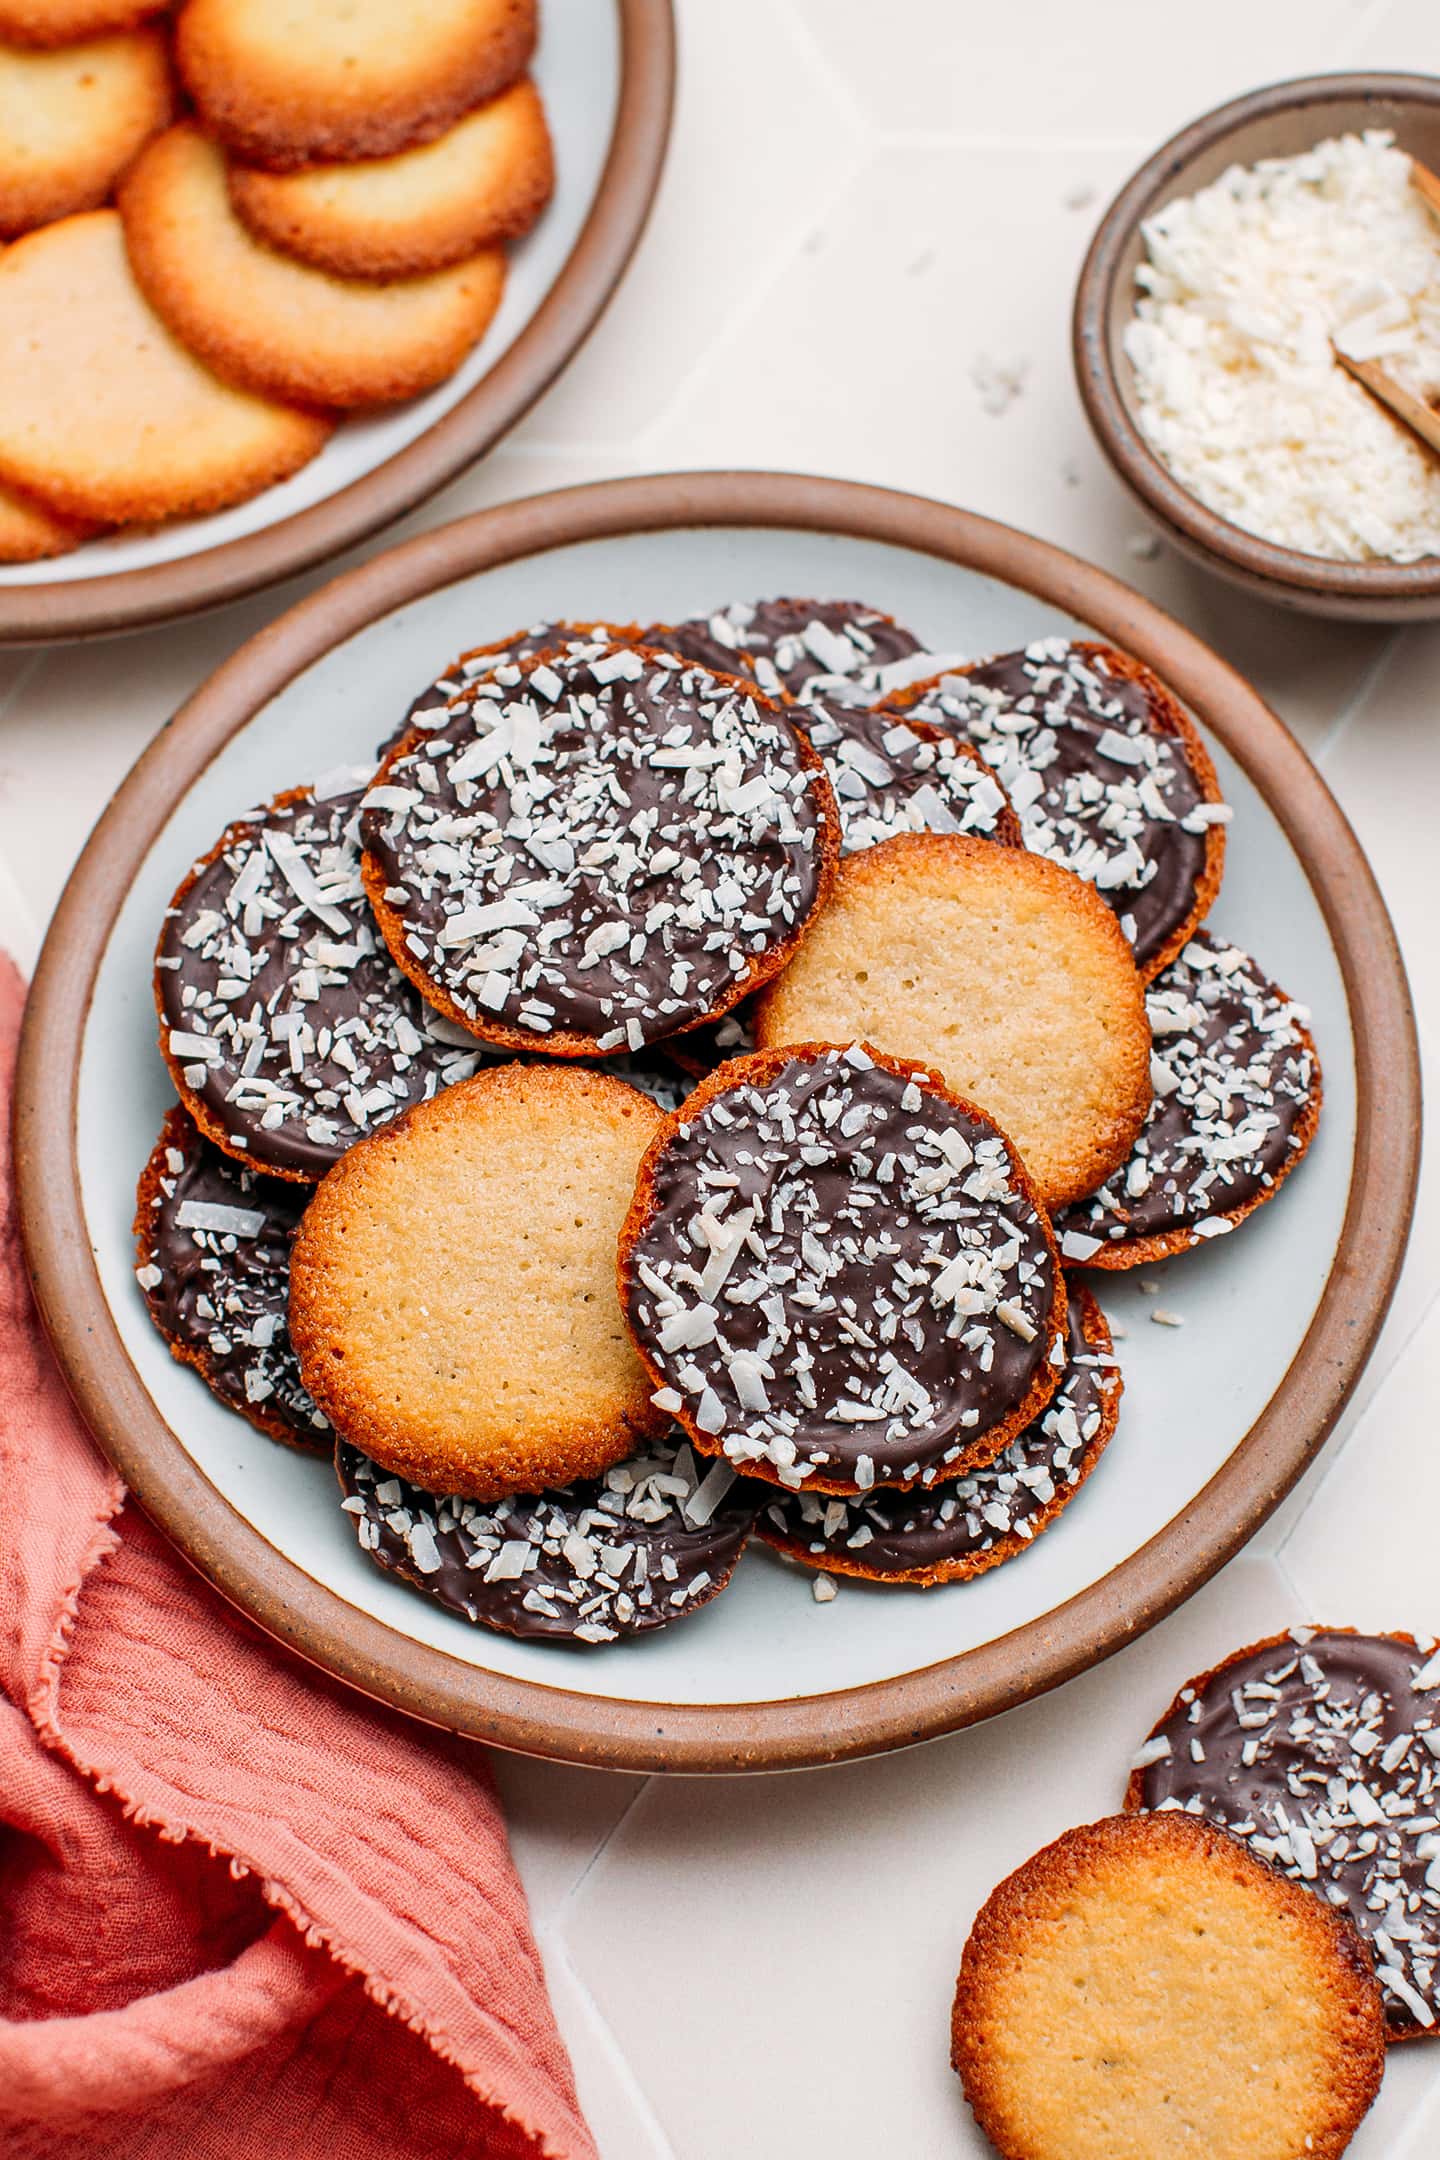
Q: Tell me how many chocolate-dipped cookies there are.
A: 12